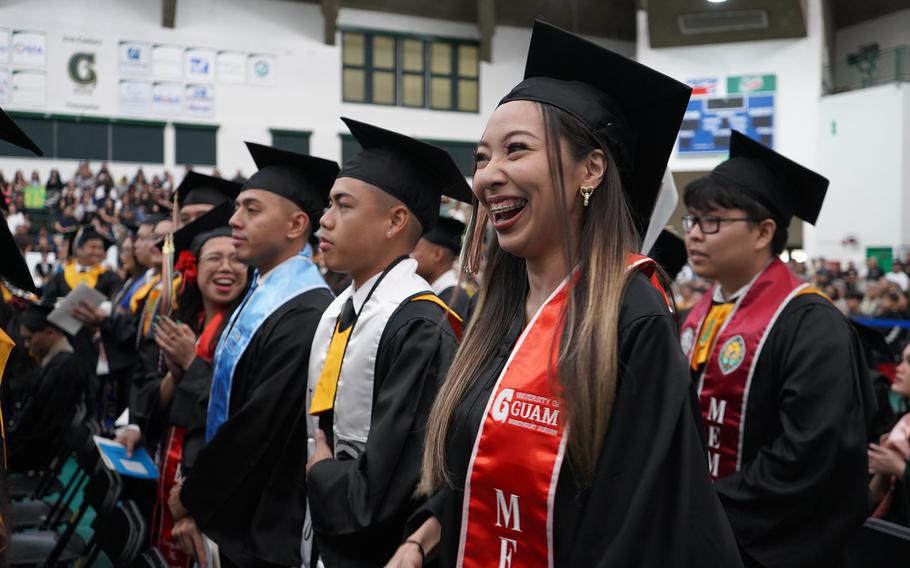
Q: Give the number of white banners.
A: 12